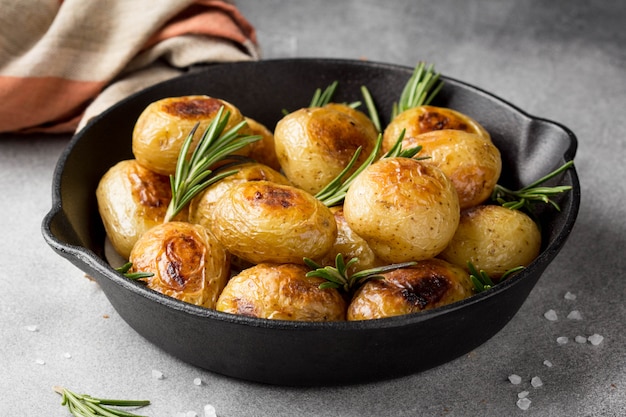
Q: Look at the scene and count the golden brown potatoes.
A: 14